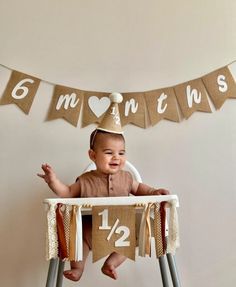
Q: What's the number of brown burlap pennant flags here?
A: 8